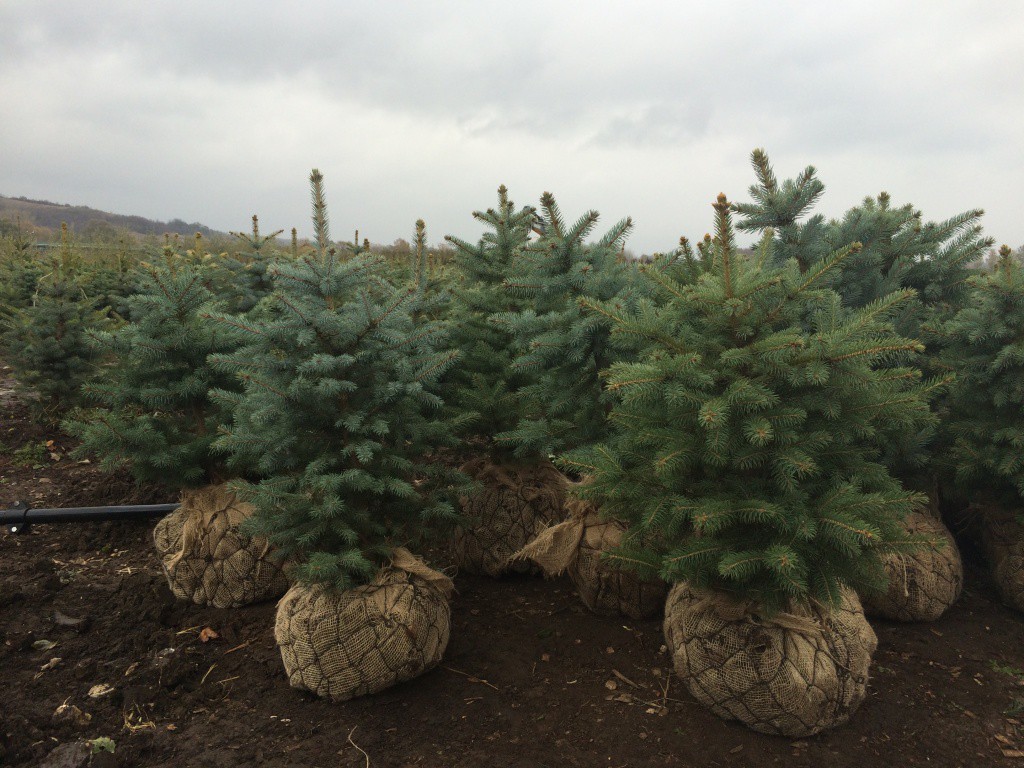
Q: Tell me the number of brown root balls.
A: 7